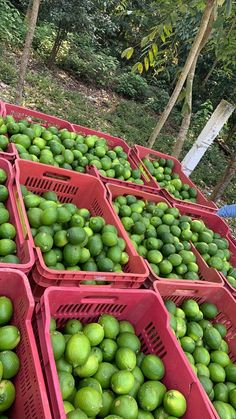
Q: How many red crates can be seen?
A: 11